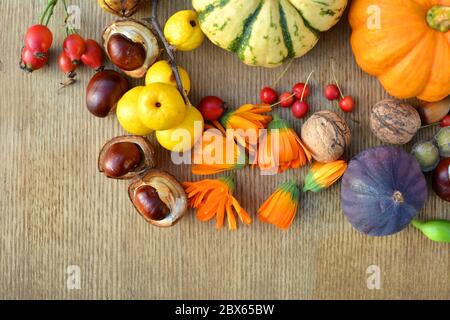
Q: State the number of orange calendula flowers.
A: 6